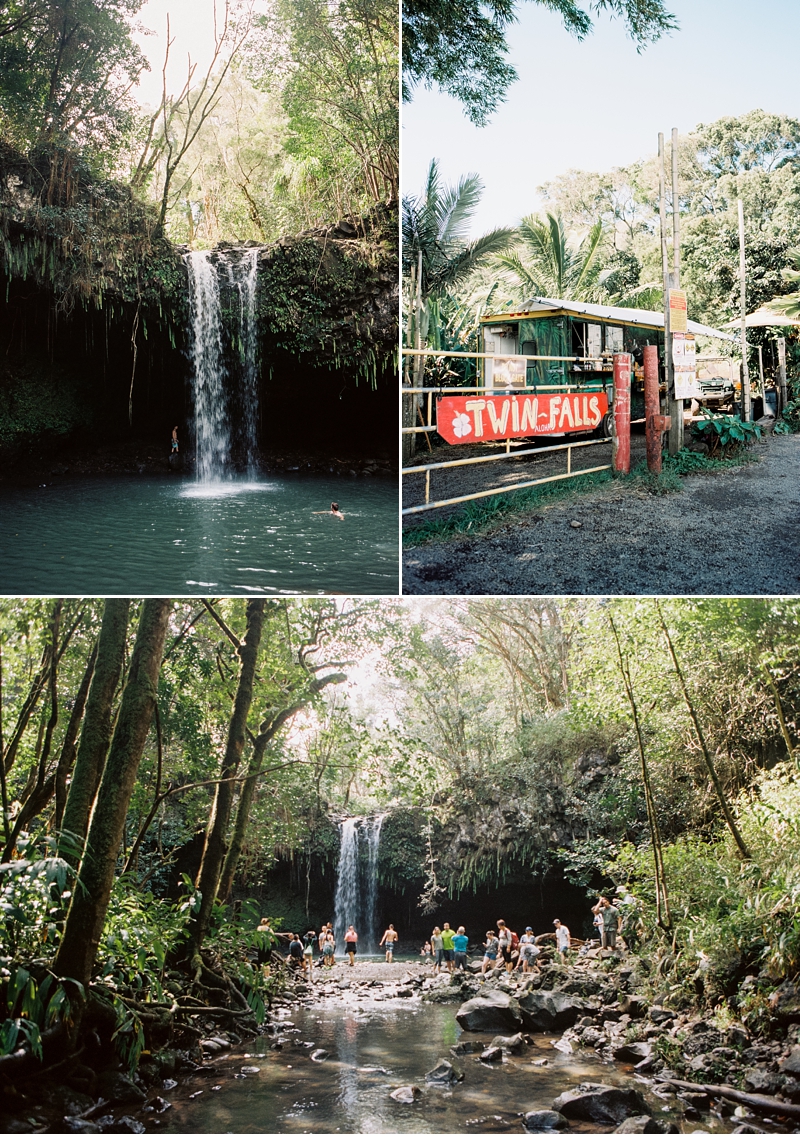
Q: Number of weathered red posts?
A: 2